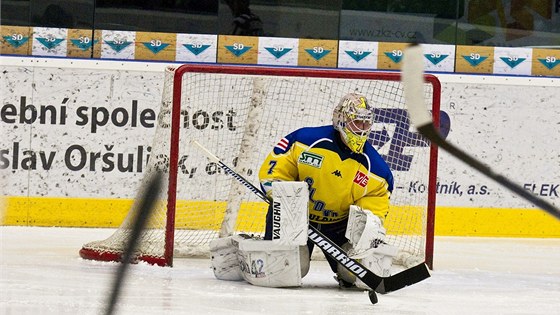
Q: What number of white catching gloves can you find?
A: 1